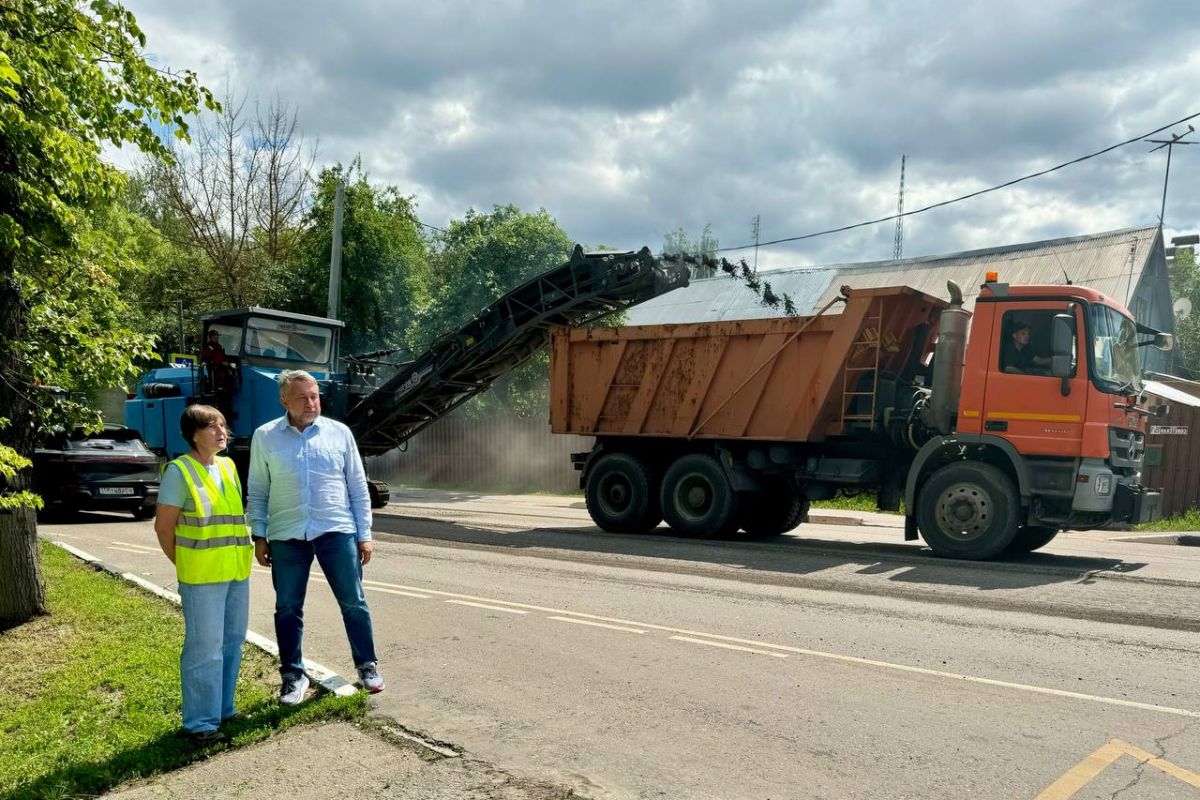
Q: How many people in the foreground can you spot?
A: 2